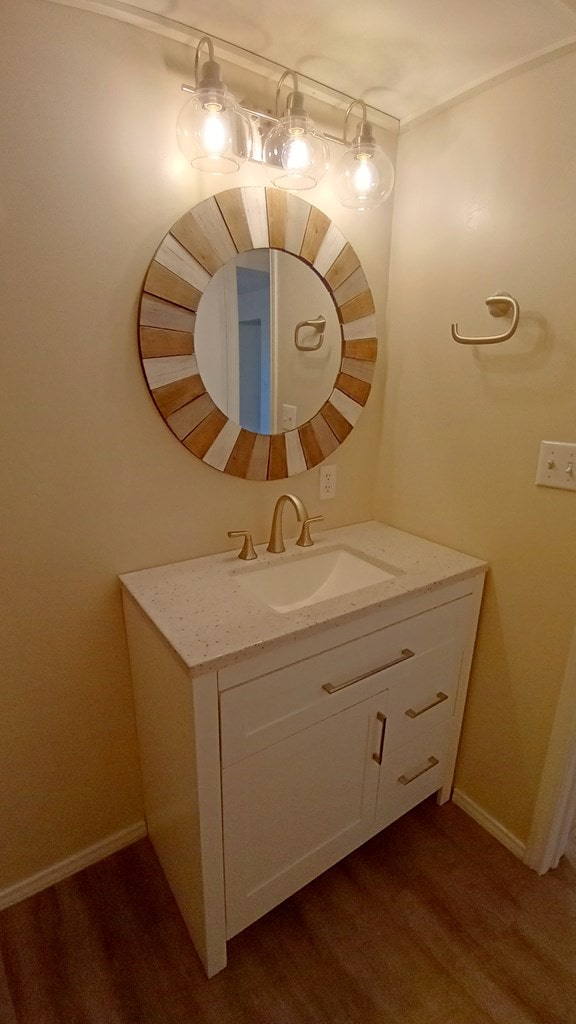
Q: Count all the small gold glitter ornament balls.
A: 0